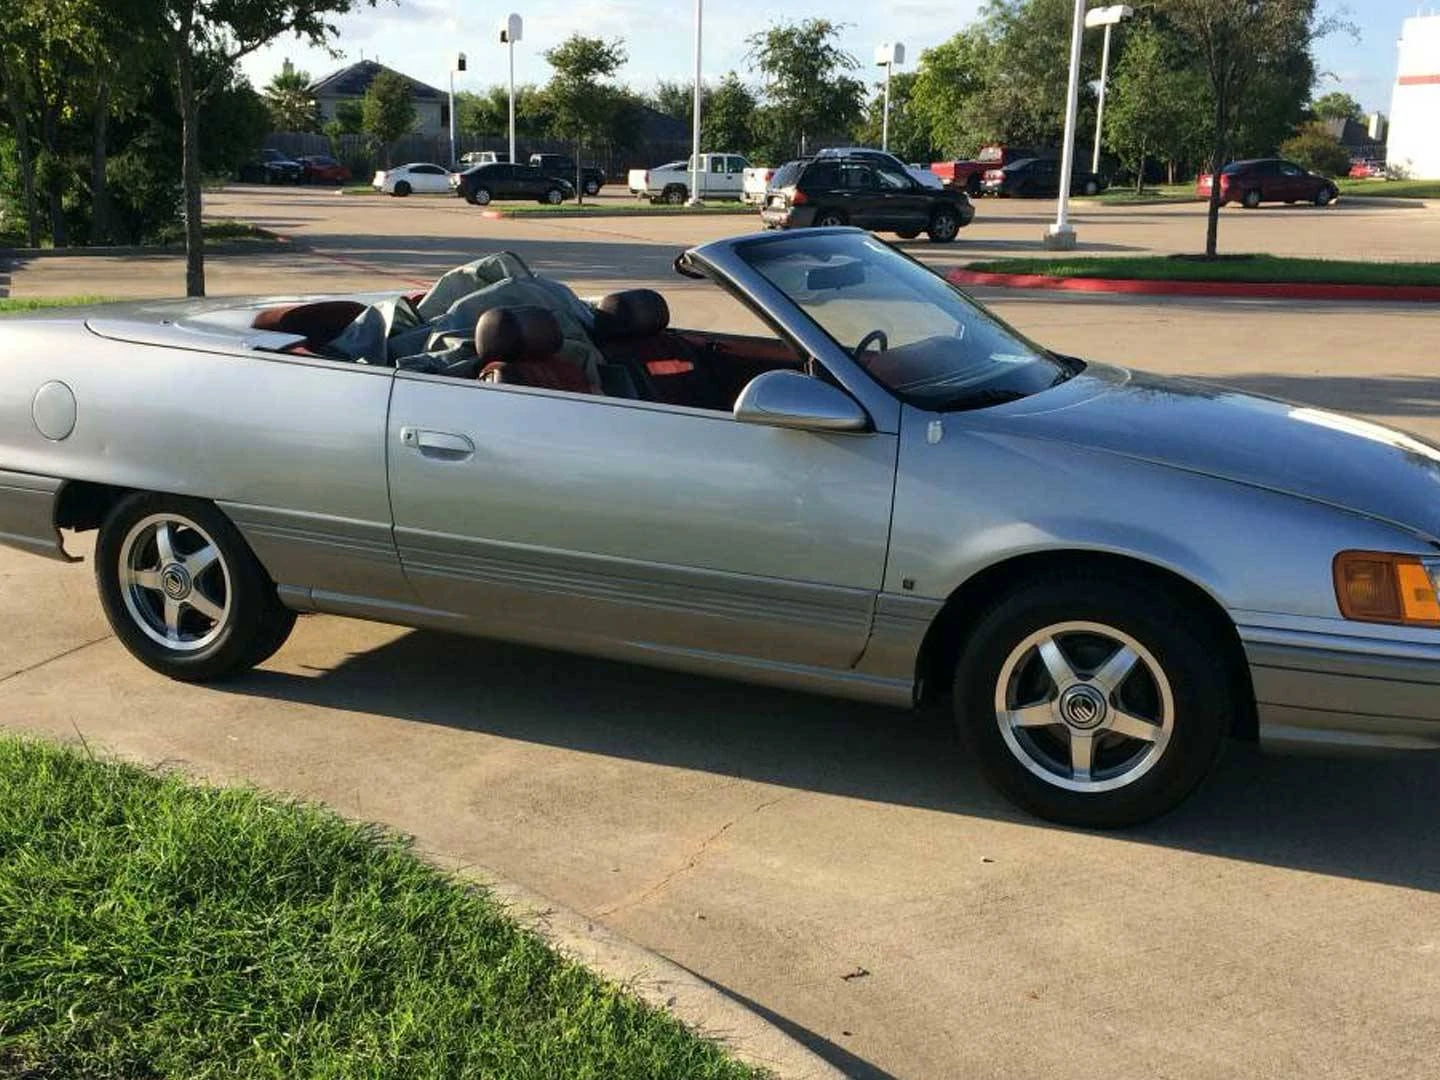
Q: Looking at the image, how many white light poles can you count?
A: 6